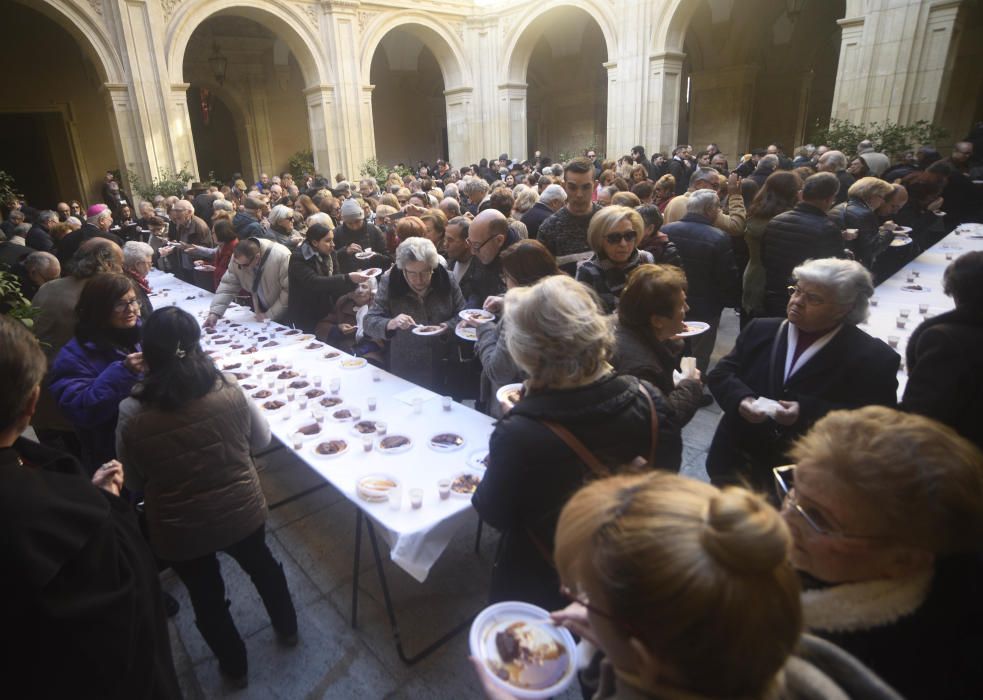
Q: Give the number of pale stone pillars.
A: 5